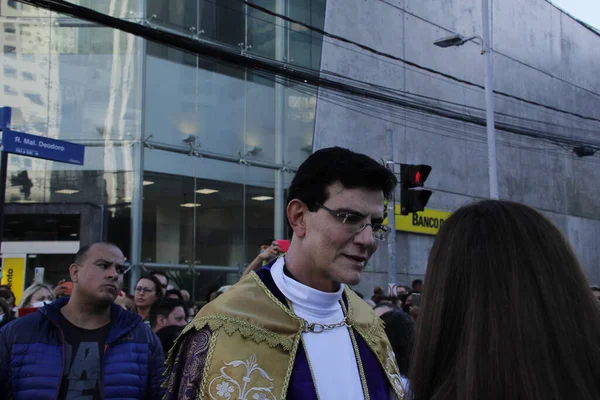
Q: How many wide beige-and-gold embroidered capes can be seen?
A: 1